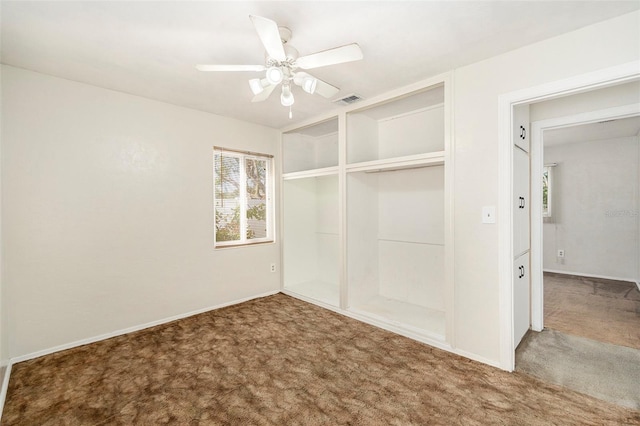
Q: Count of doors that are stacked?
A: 3